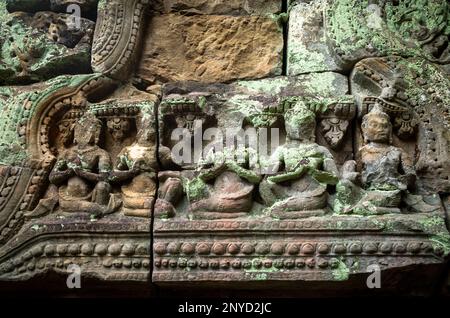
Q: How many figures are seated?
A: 5